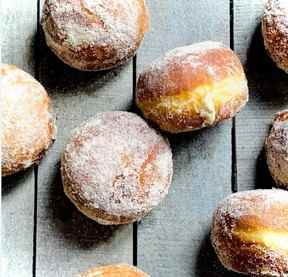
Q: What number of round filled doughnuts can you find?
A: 8